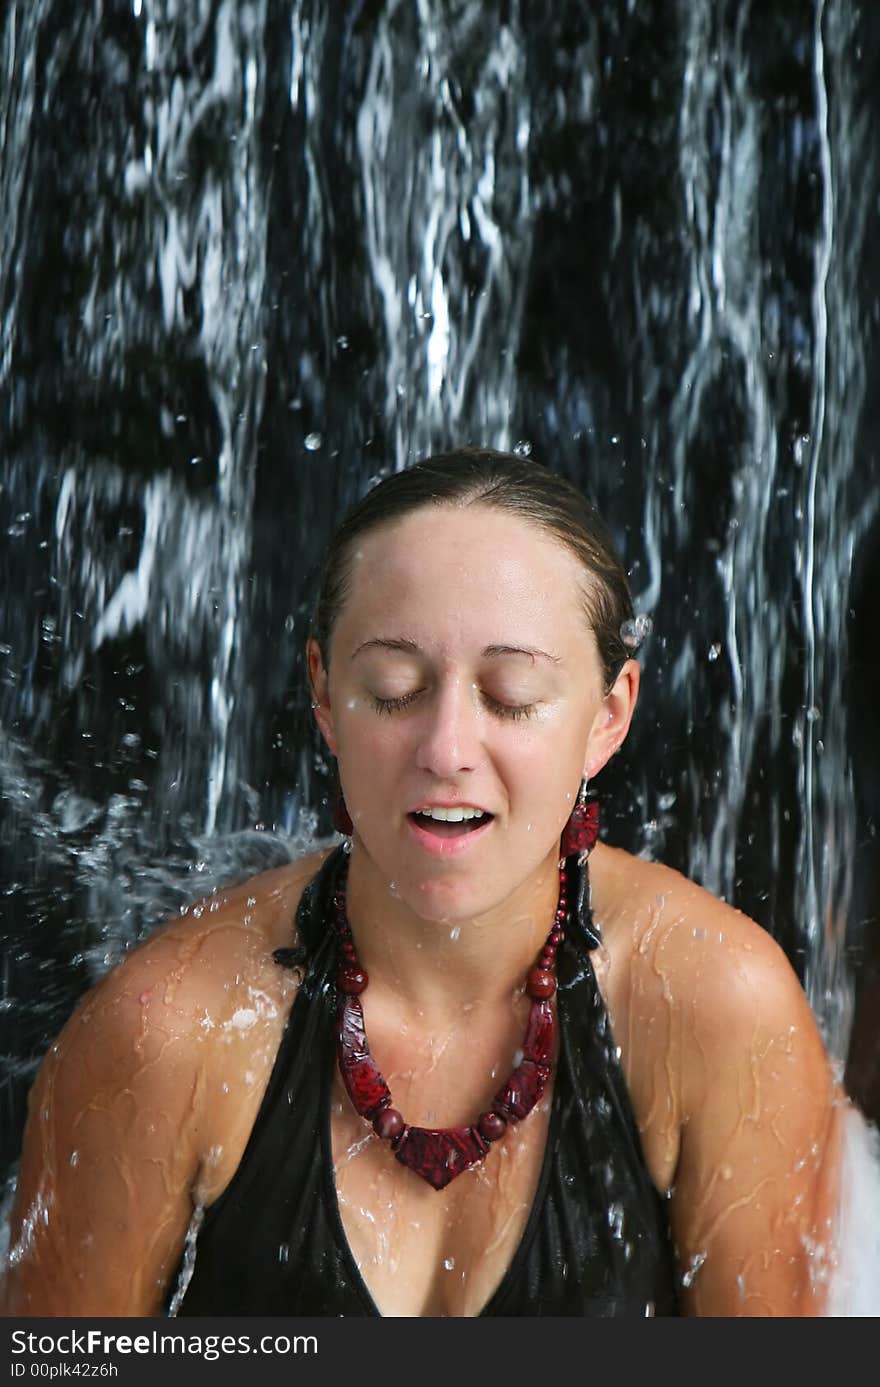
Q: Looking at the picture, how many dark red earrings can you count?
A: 2